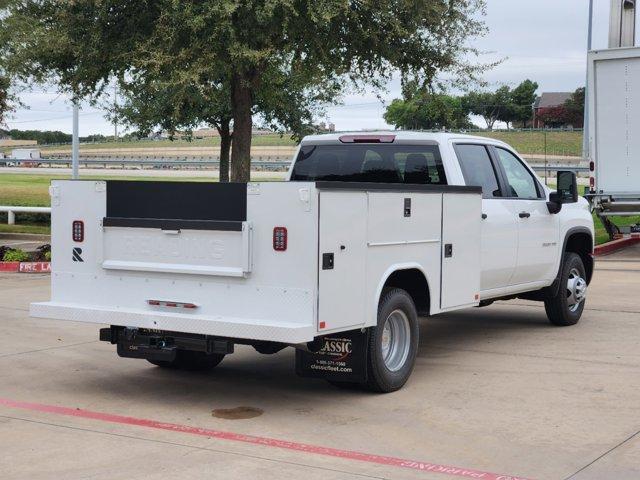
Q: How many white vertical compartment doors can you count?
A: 2